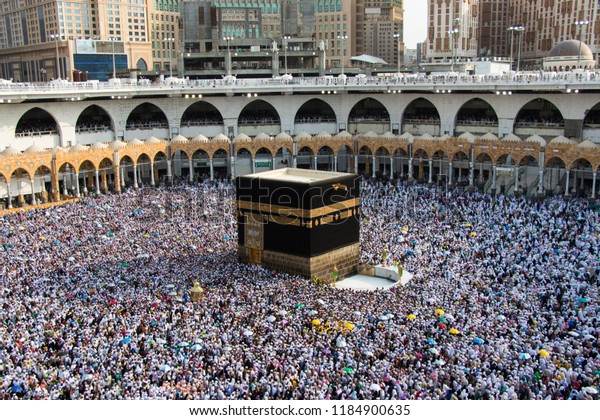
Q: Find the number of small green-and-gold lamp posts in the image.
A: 3